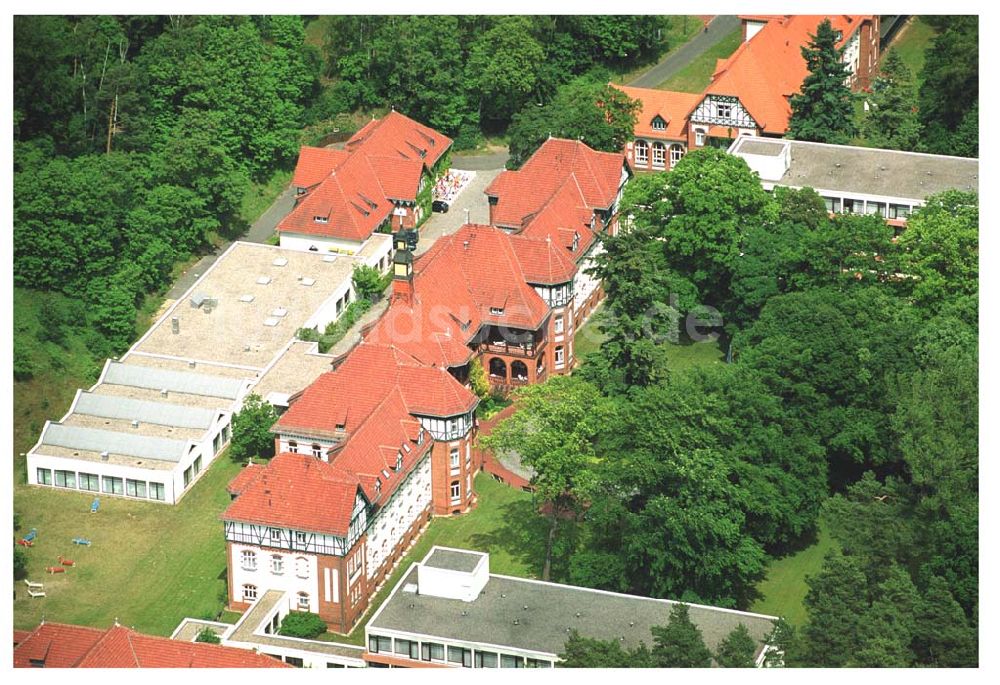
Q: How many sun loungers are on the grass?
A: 8